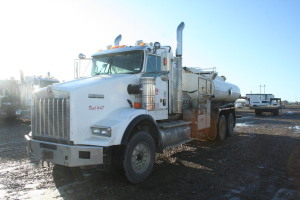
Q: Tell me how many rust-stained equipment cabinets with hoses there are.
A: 1